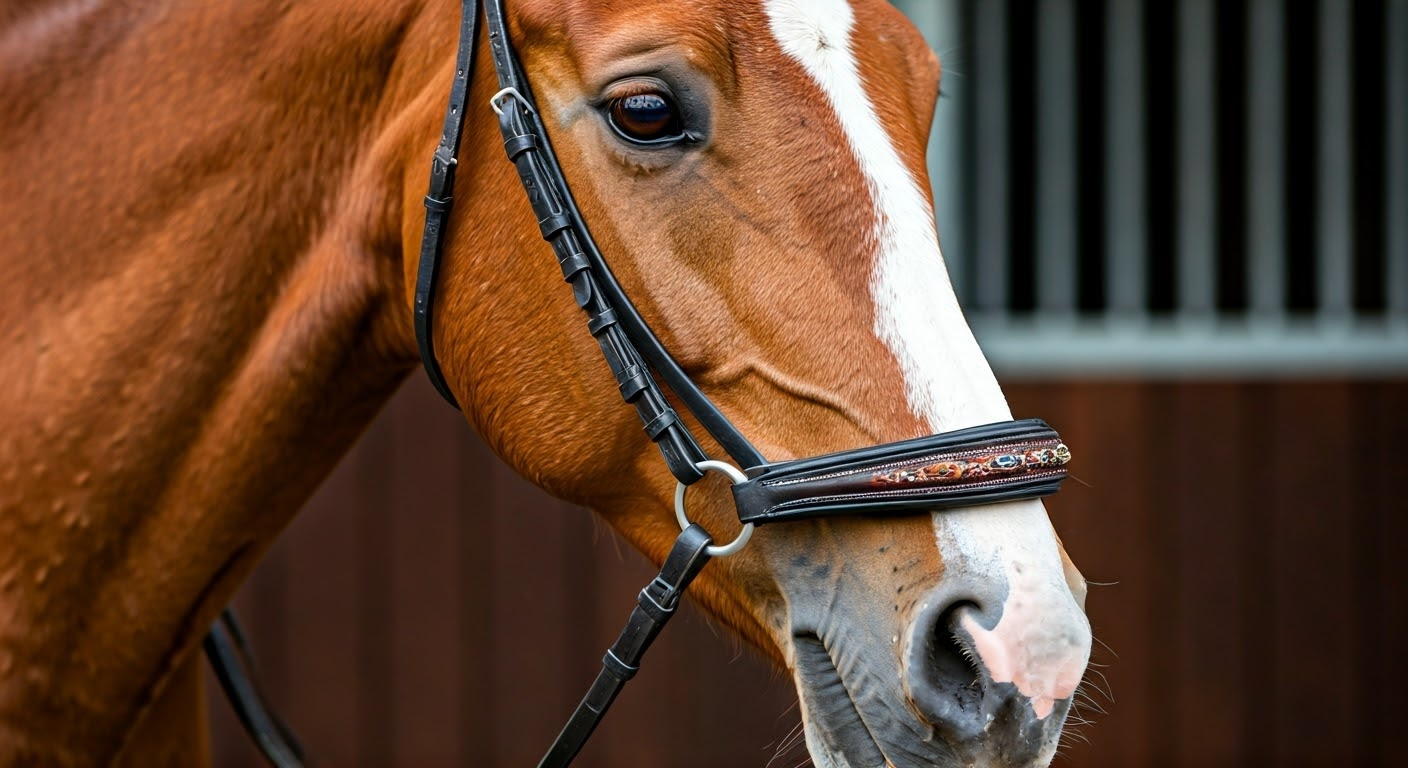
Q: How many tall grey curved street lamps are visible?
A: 0